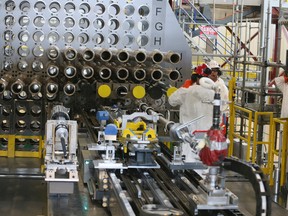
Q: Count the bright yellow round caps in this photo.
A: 3